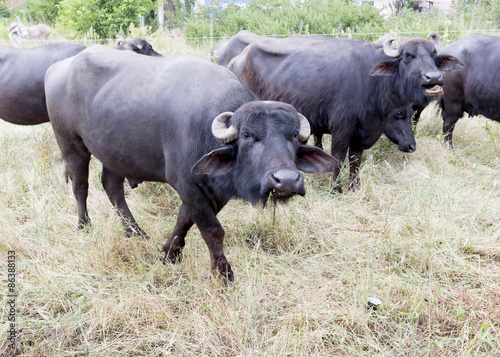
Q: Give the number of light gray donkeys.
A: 1